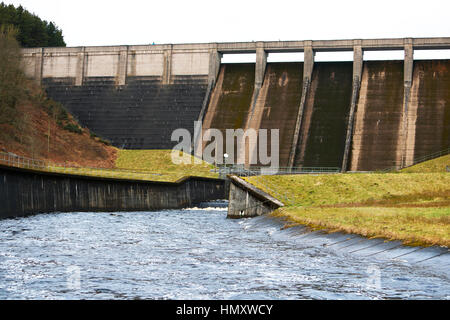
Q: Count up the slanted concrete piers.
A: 5